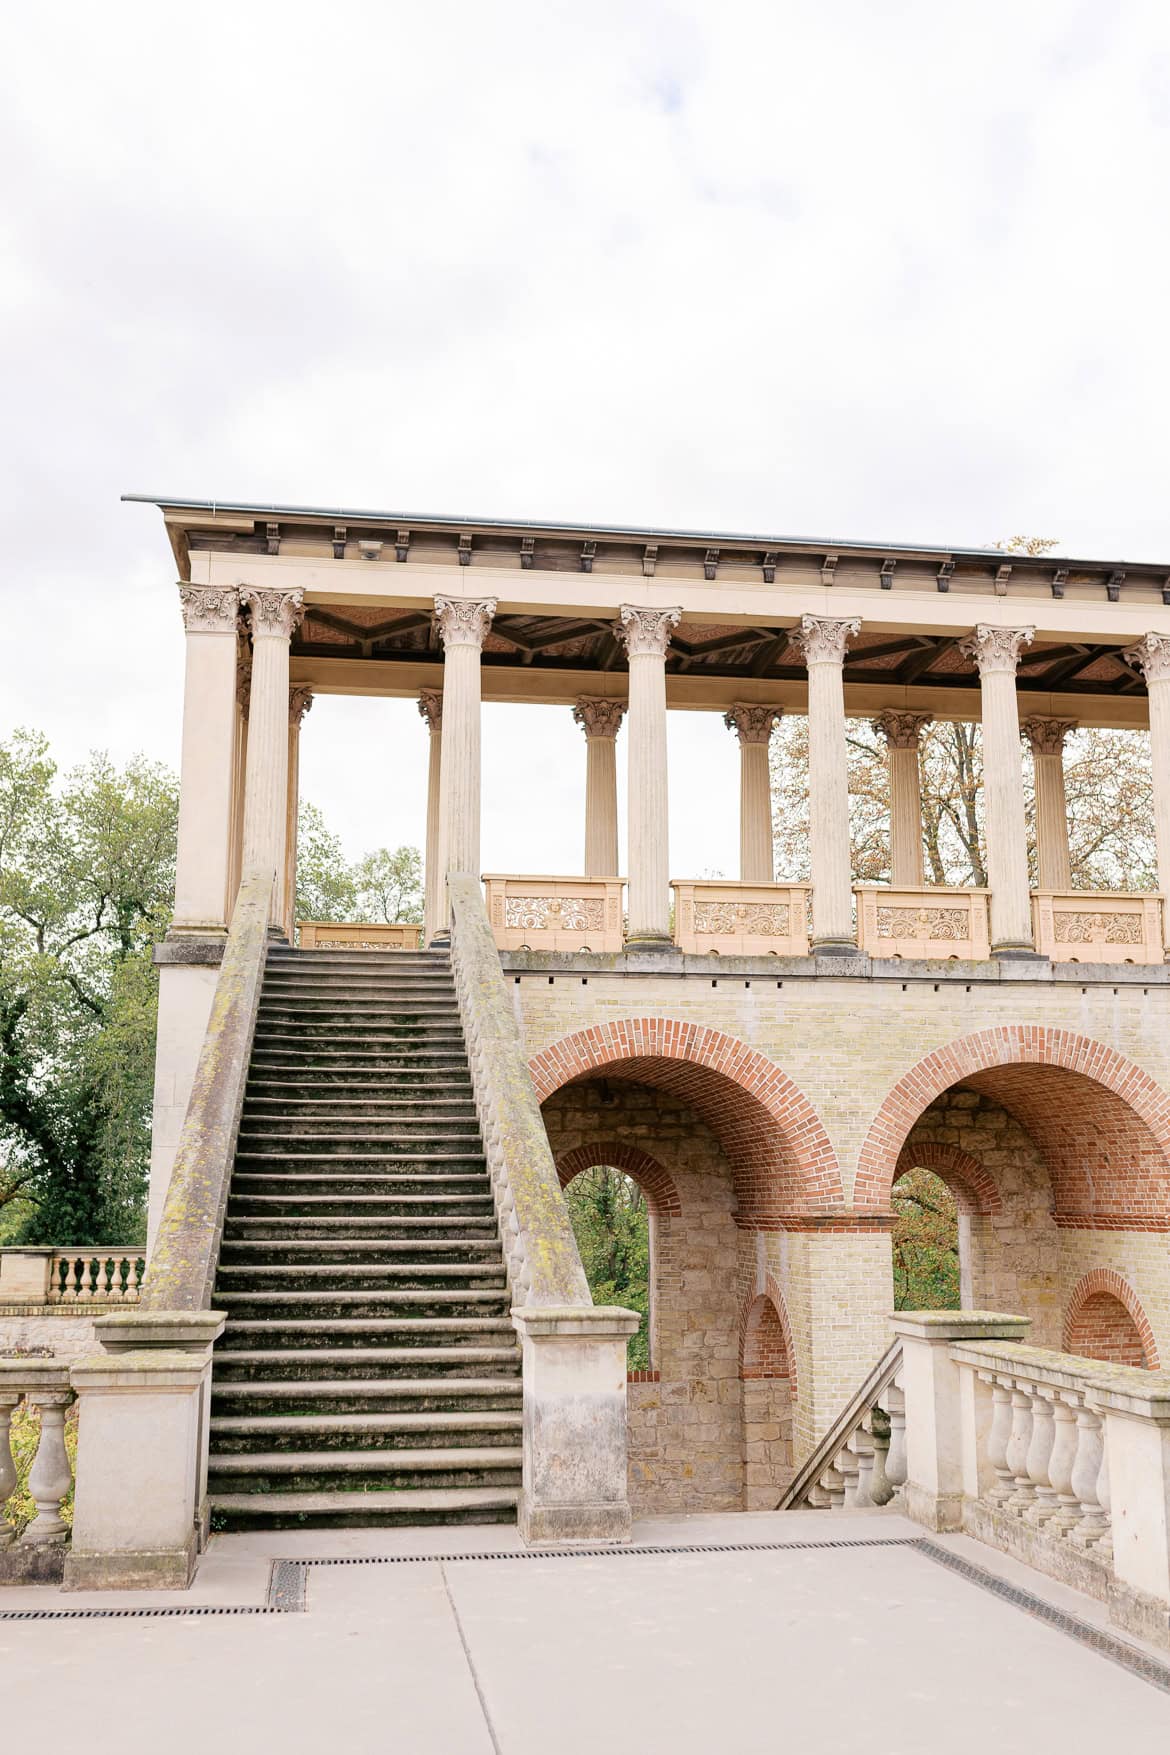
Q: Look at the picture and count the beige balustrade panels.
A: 5